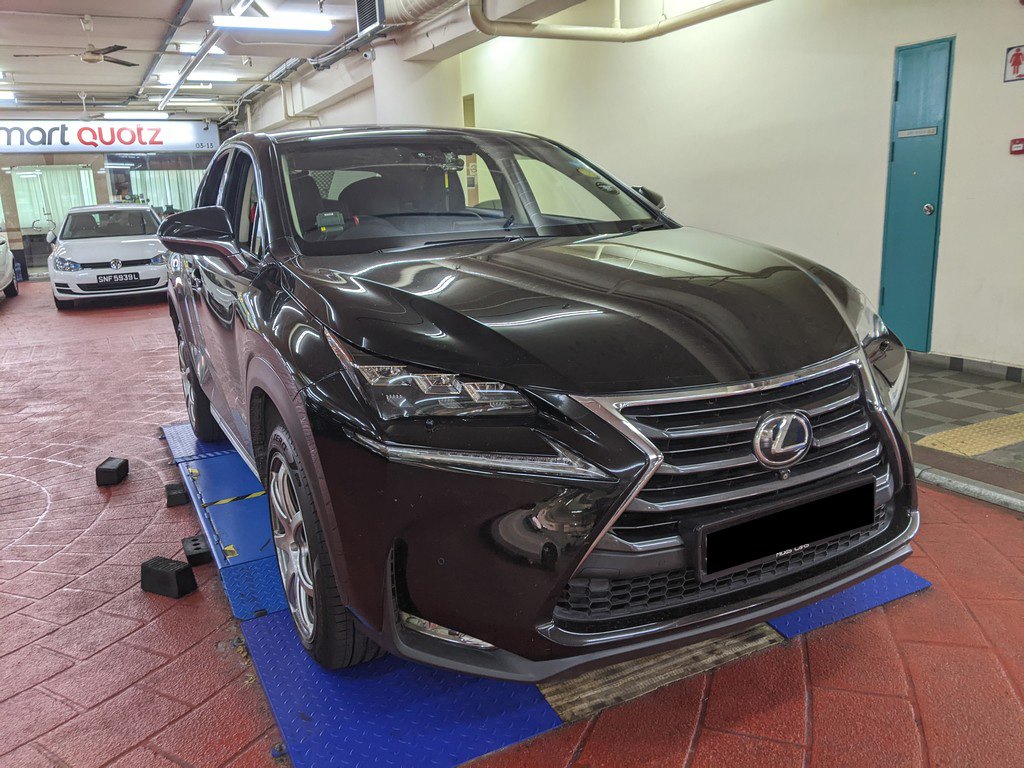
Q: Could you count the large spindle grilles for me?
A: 1